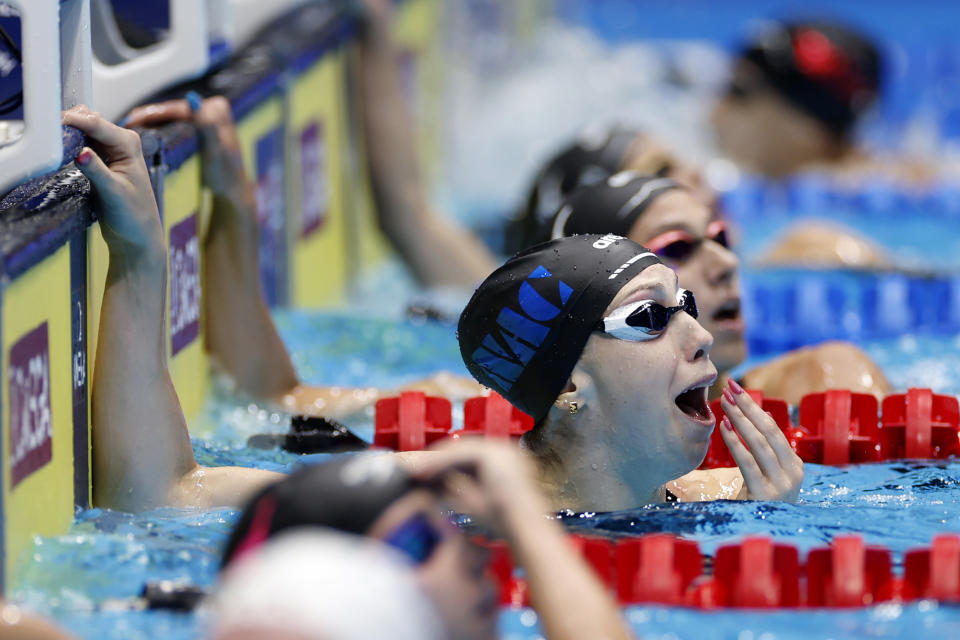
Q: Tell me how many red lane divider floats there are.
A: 11